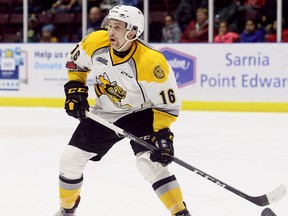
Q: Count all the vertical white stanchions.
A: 5